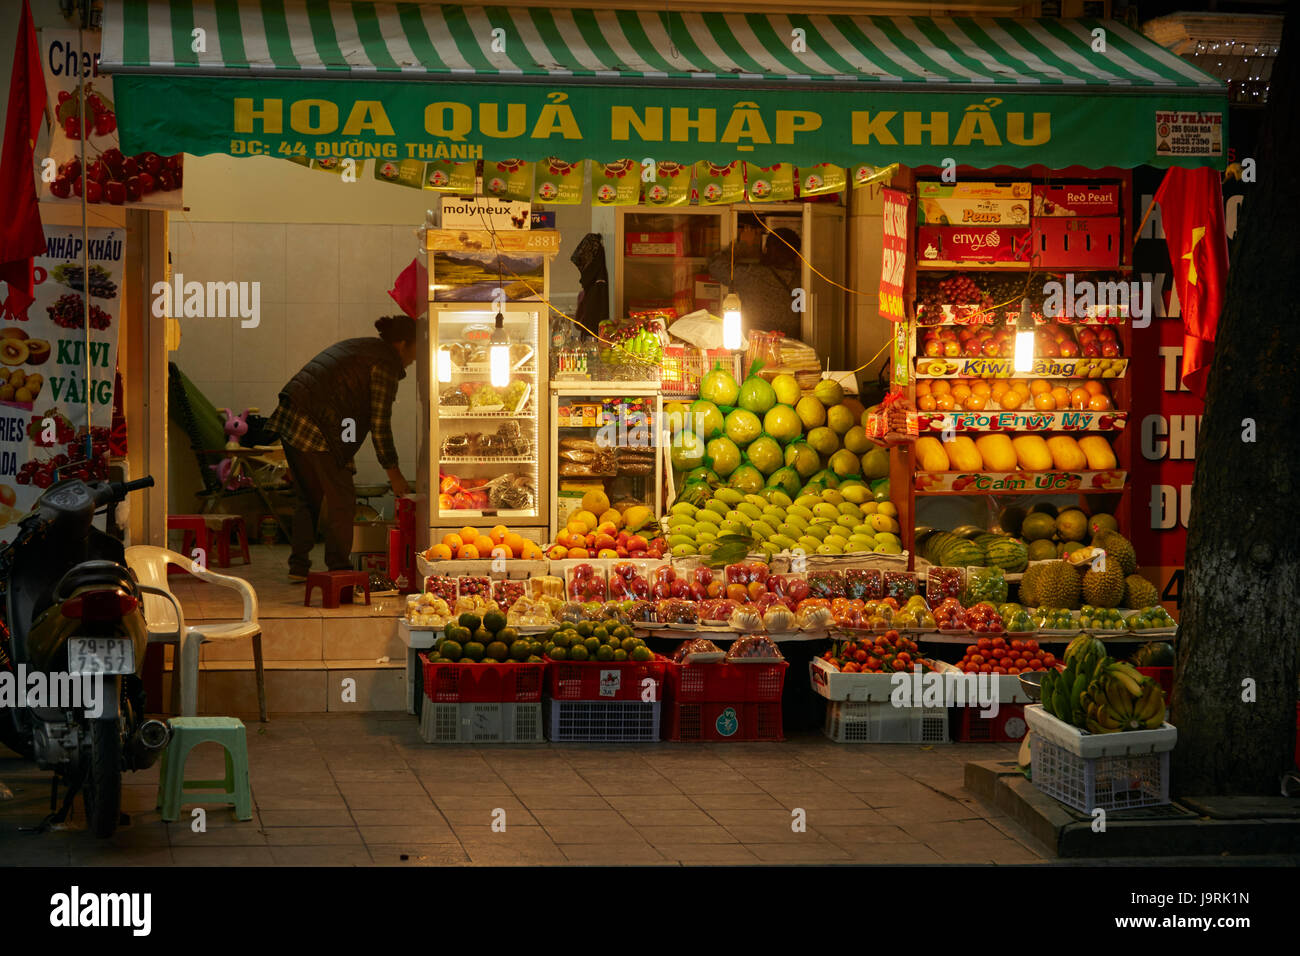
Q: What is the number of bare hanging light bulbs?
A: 3